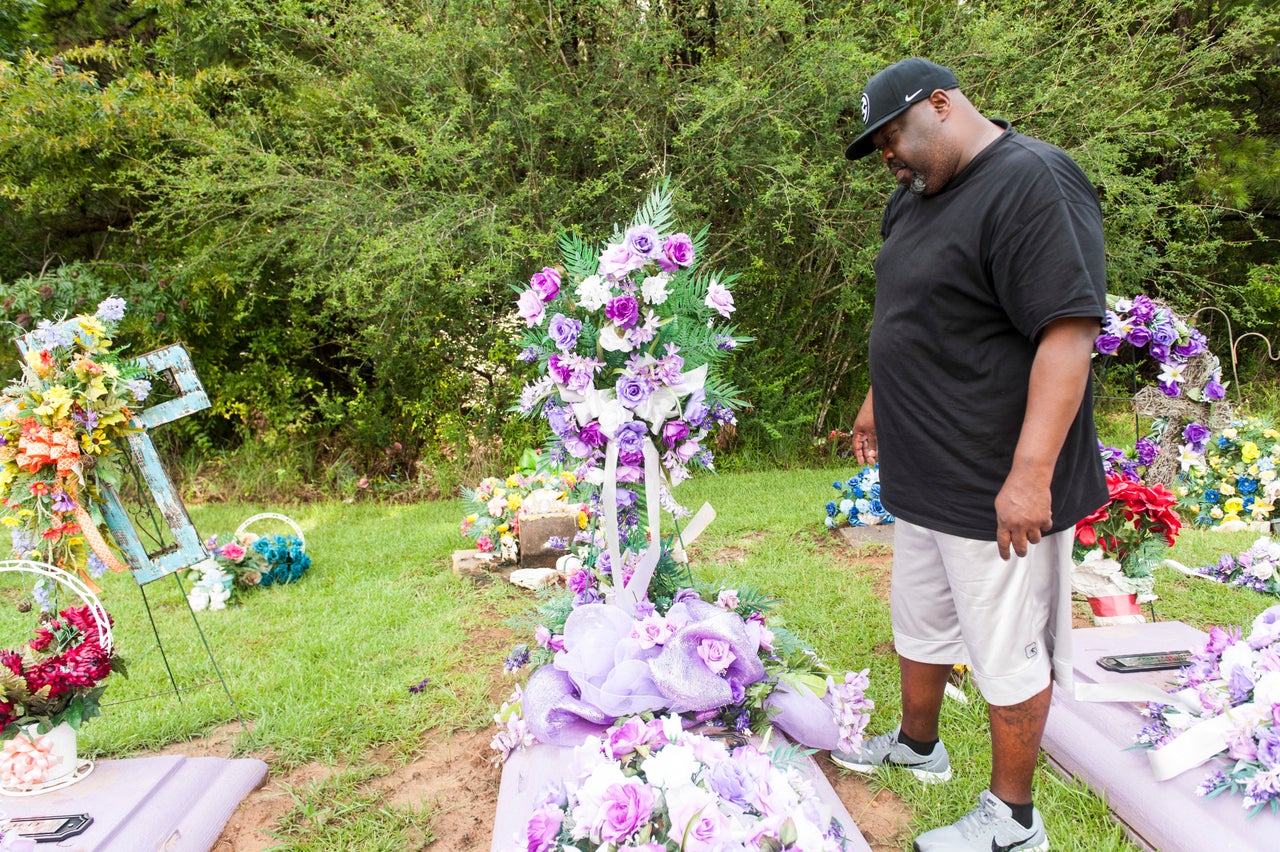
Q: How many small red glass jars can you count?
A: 0